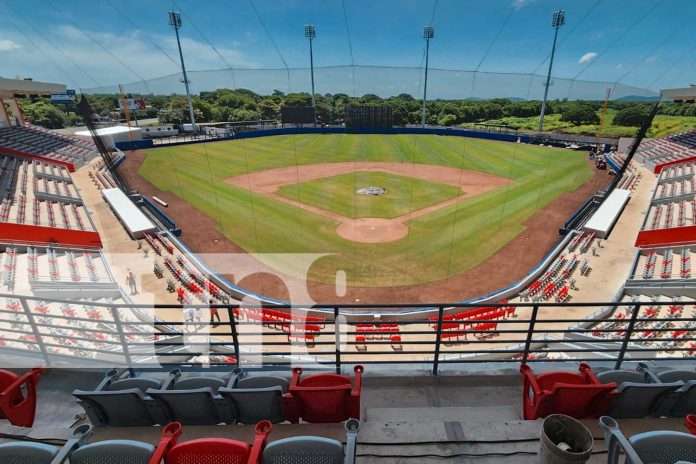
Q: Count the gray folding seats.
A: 9